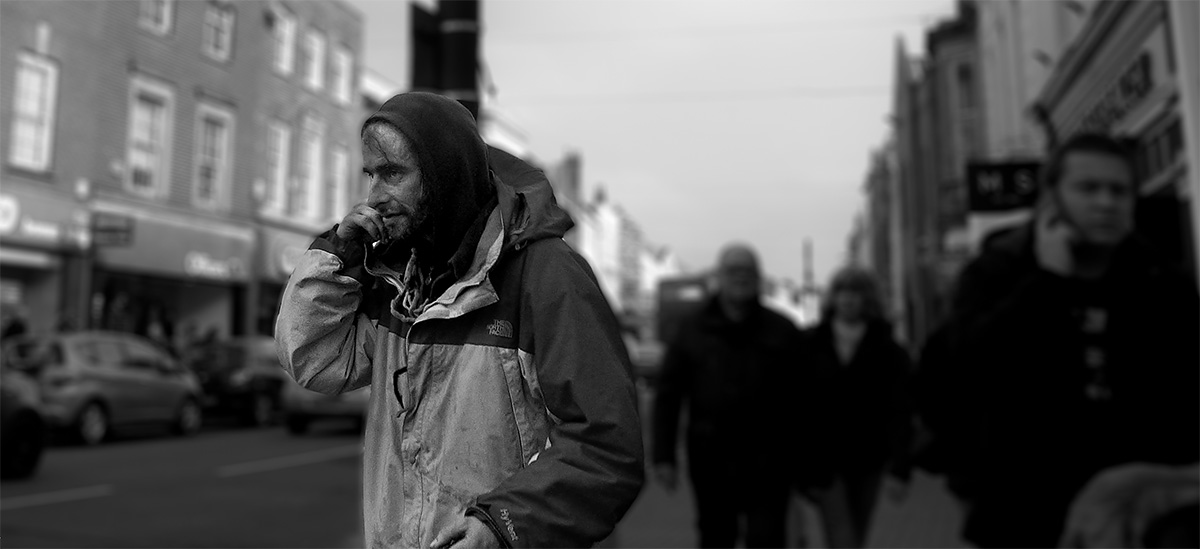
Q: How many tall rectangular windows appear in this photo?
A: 11